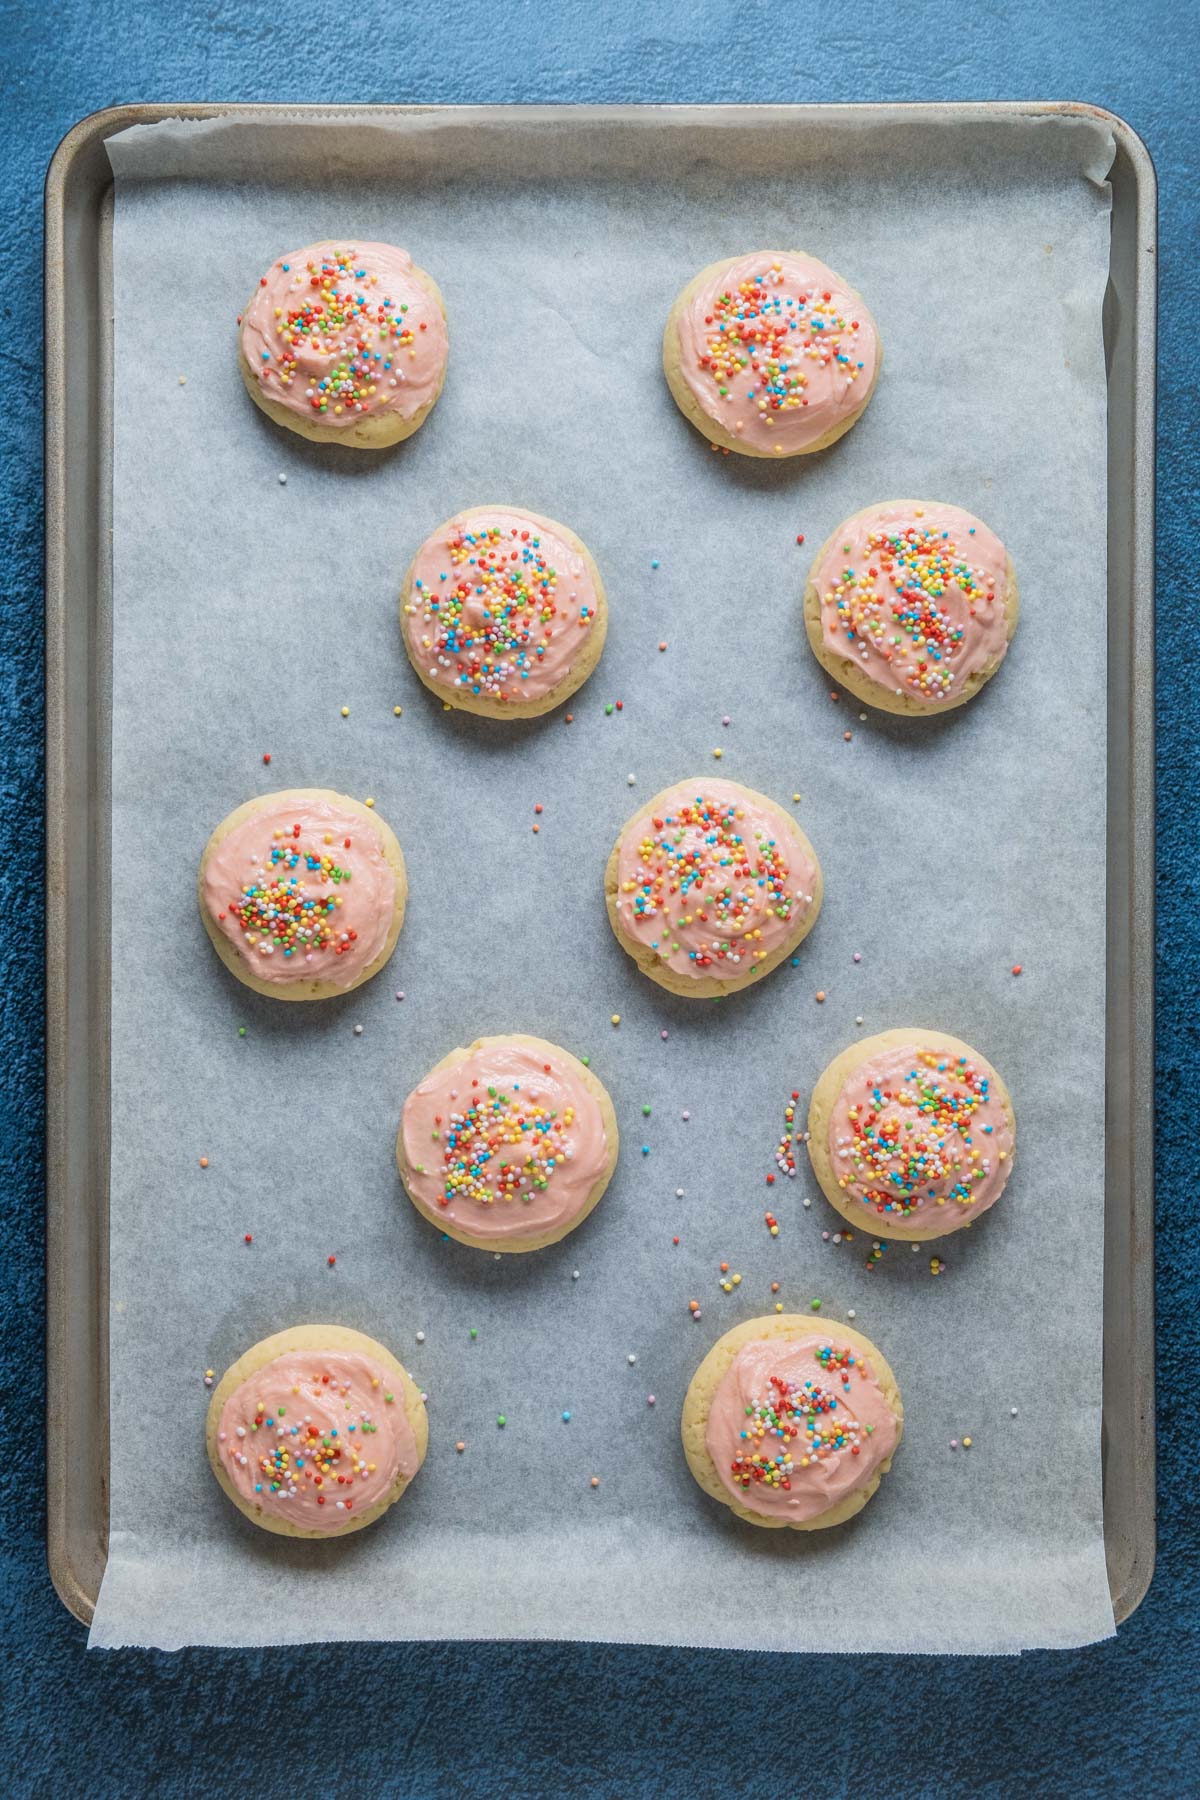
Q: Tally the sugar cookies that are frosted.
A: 10